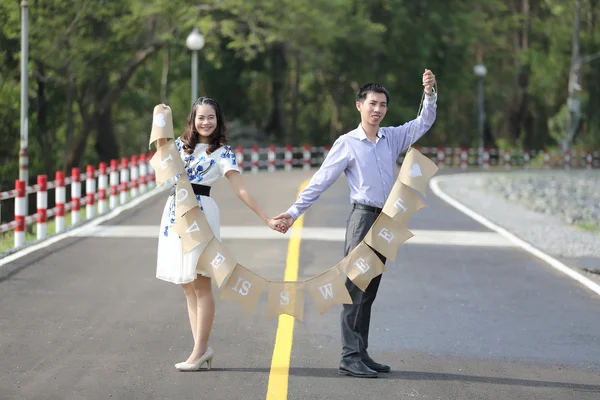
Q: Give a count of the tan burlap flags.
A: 12